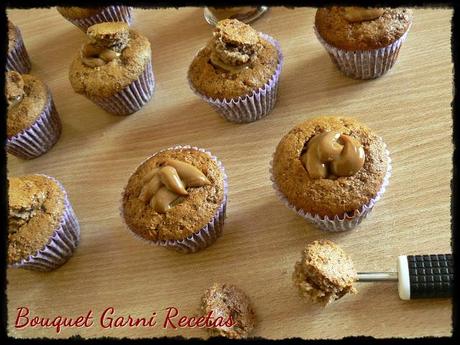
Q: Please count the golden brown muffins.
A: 9